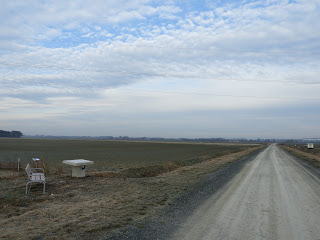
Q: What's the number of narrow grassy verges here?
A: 2